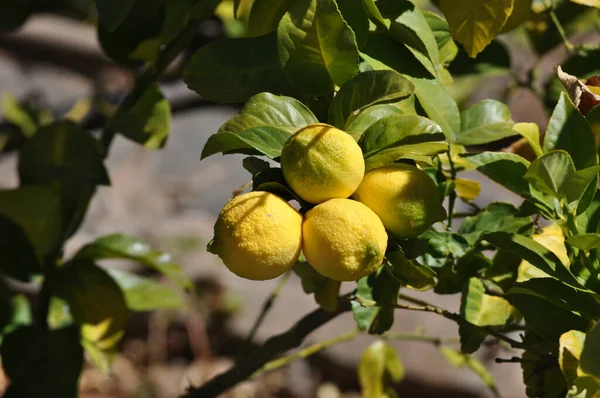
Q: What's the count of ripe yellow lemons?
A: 4